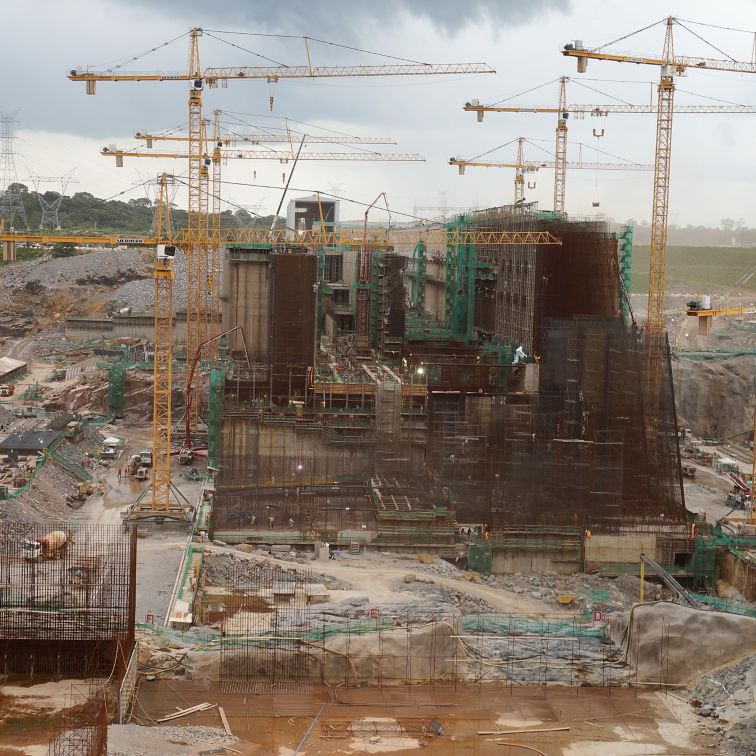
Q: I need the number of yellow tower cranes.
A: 8